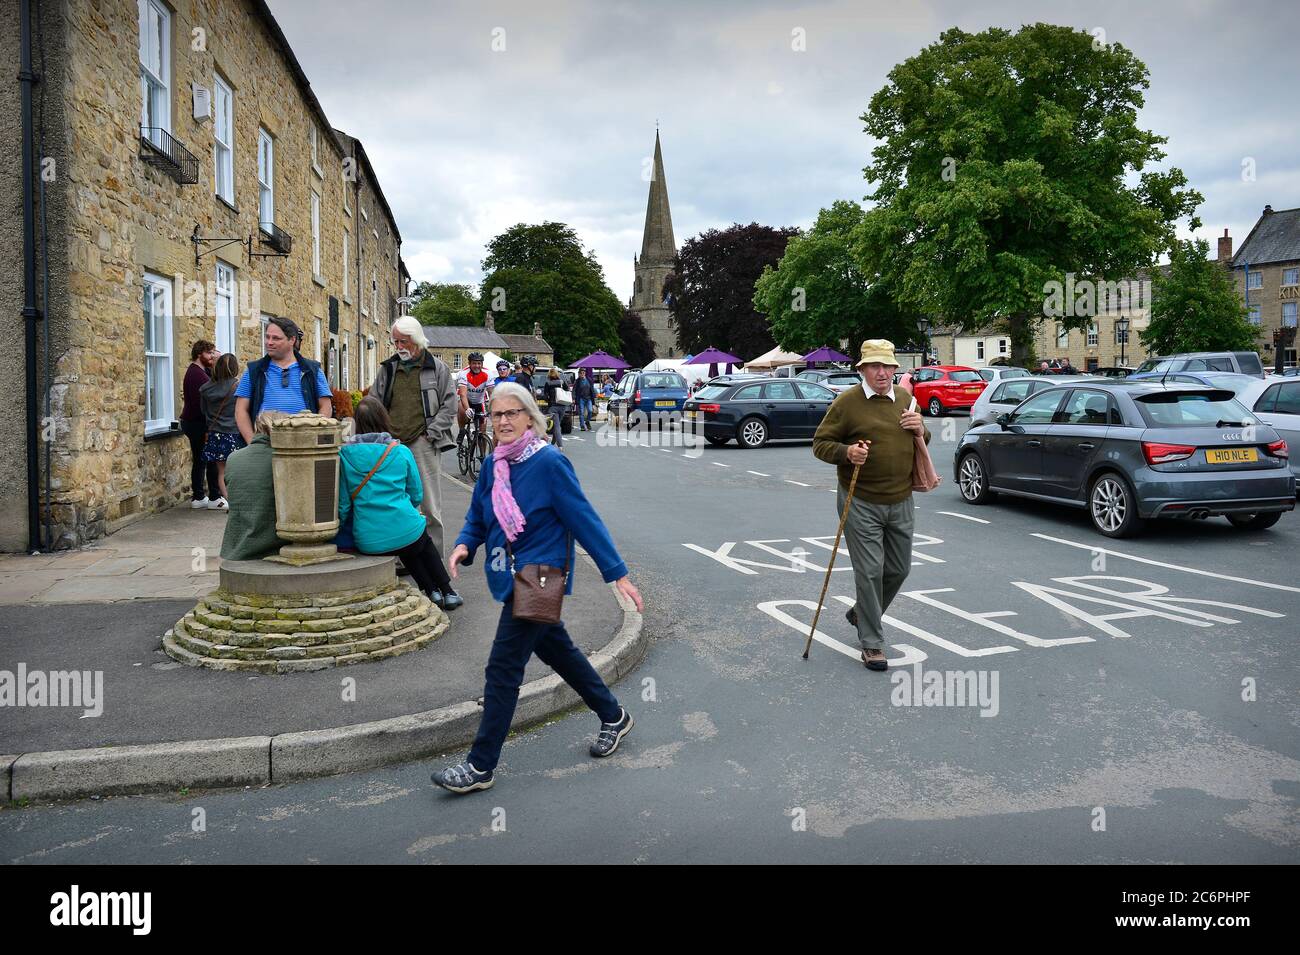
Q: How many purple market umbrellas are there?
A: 3